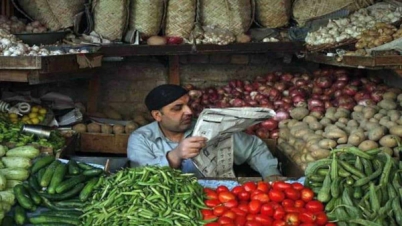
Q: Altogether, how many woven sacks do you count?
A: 7